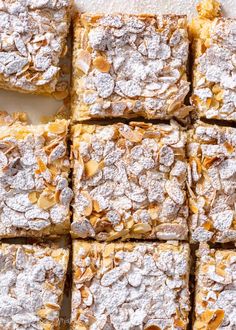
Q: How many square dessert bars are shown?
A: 9